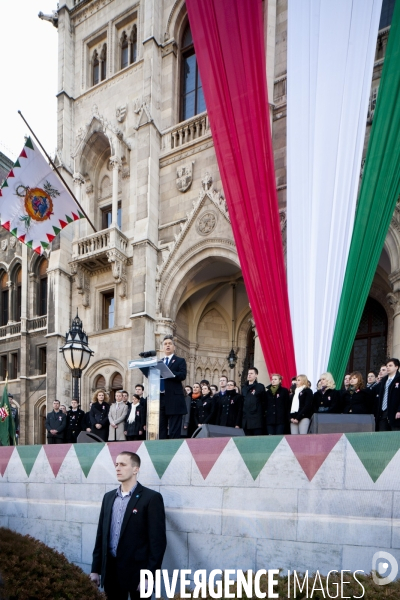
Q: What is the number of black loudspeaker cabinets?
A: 3